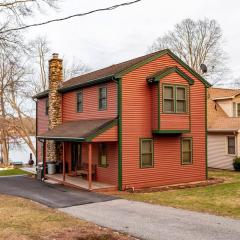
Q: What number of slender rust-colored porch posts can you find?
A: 3